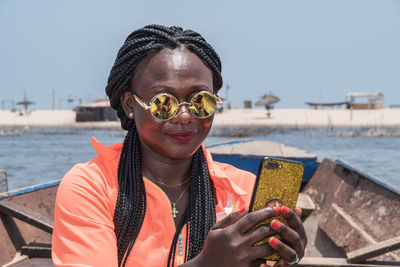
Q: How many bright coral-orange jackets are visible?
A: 1